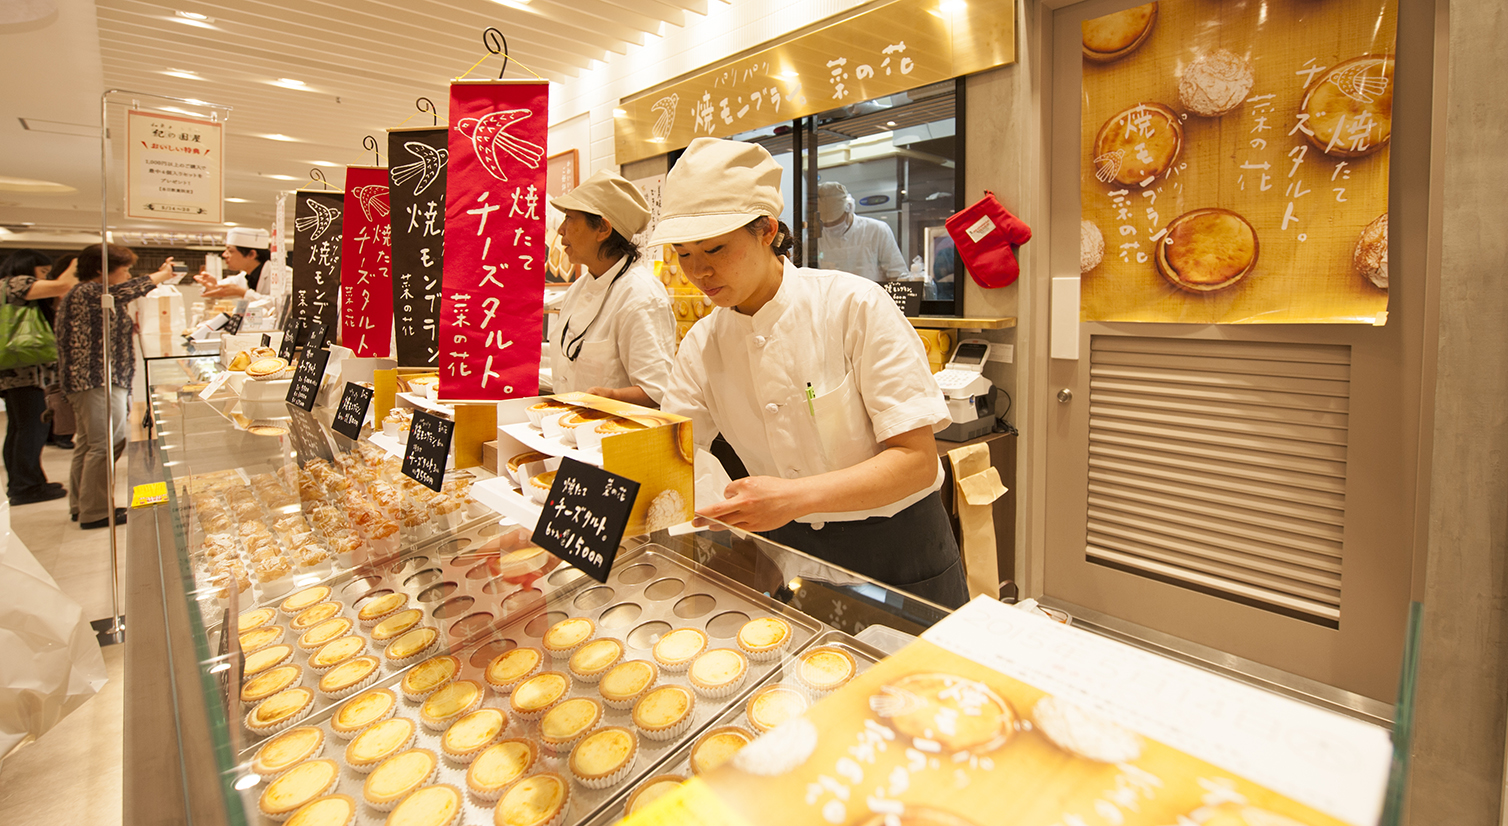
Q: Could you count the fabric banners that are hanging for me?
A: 4